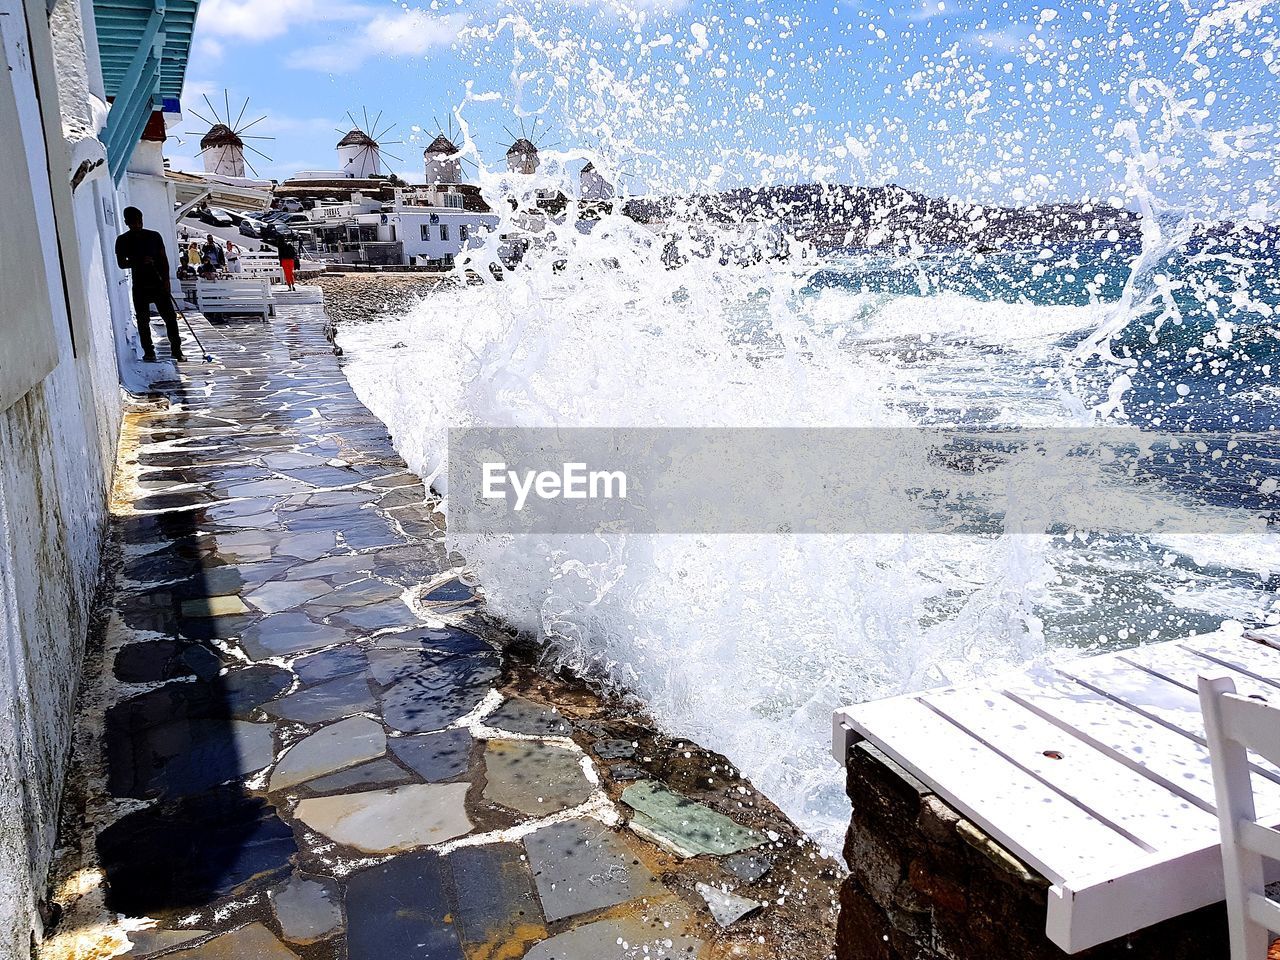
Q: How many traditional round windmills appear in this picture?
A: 5